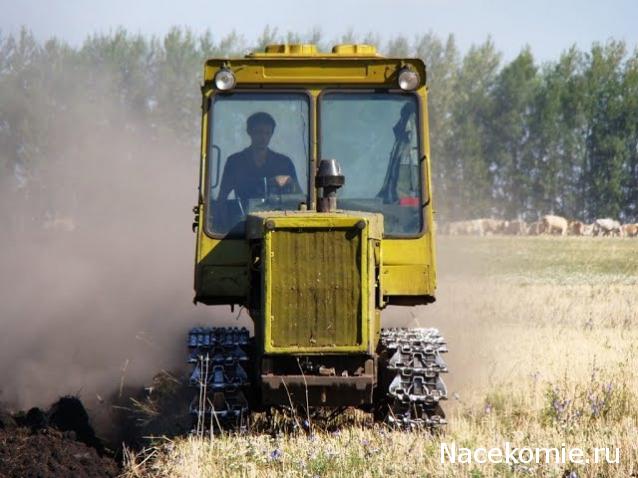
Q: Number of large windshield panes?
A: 2